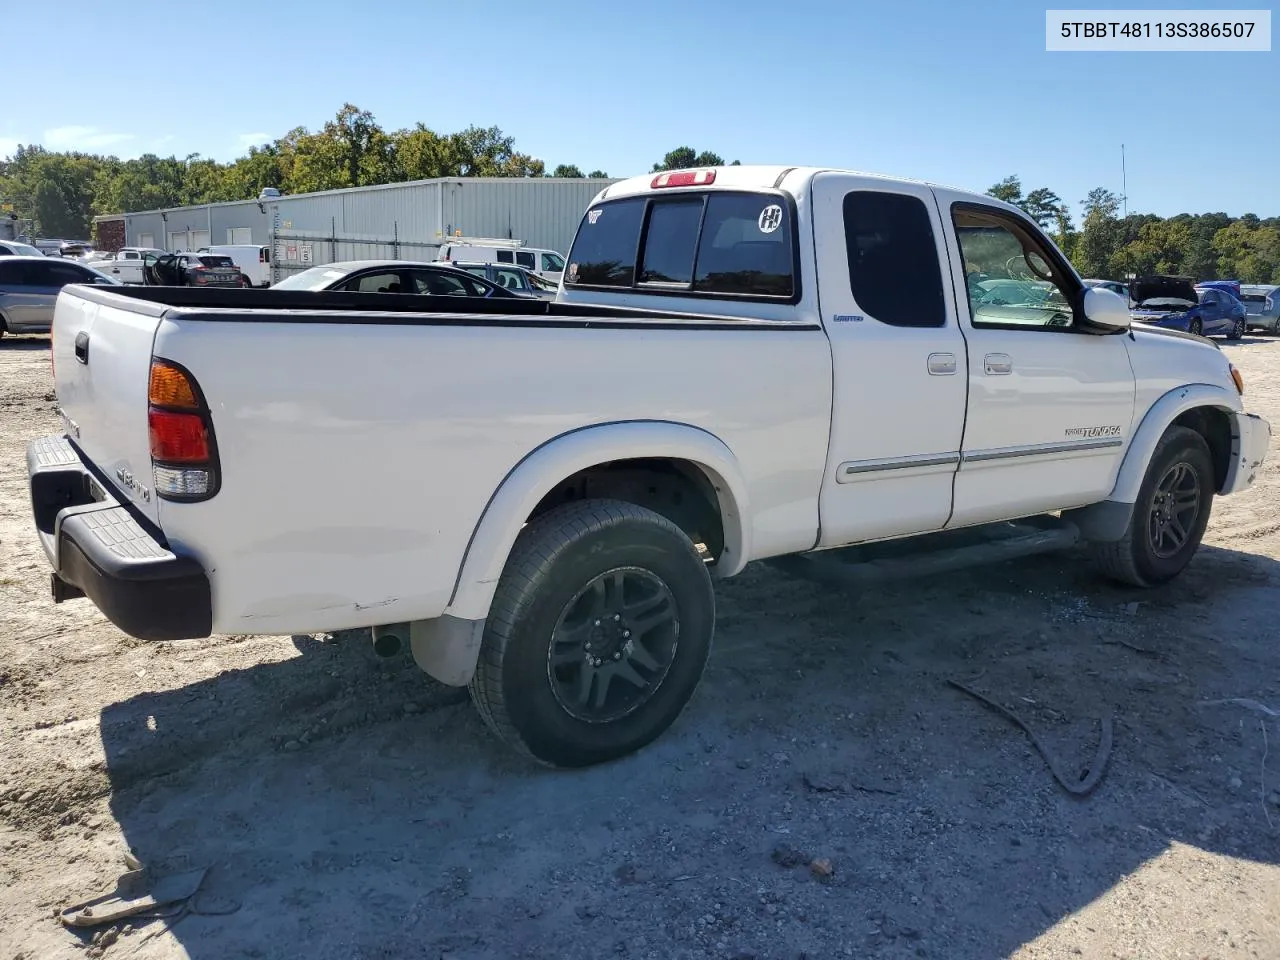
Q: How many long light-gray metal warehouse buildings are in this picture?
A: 1